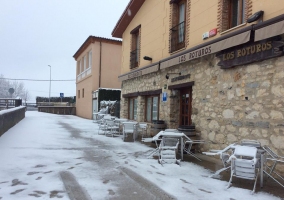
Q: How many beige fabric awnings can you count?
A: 3